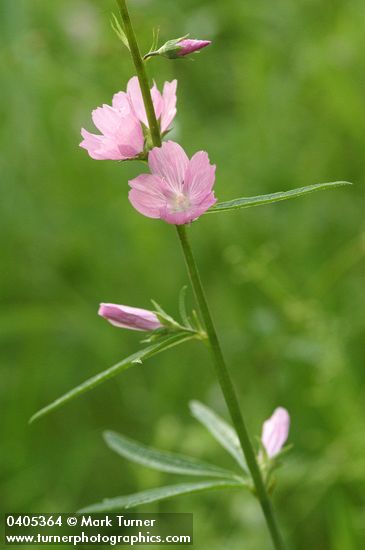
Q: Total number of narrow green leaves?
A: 5